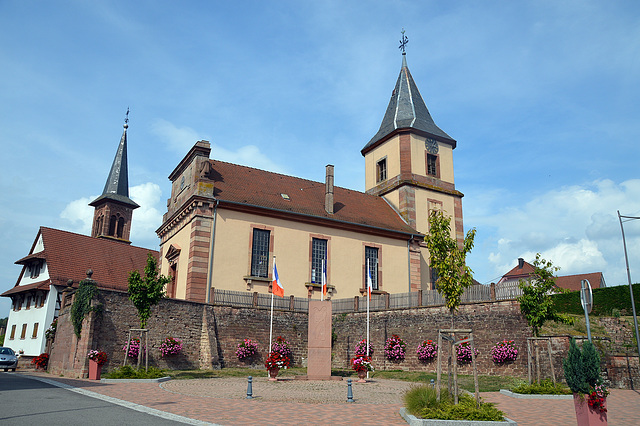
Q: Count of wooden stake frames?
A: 3